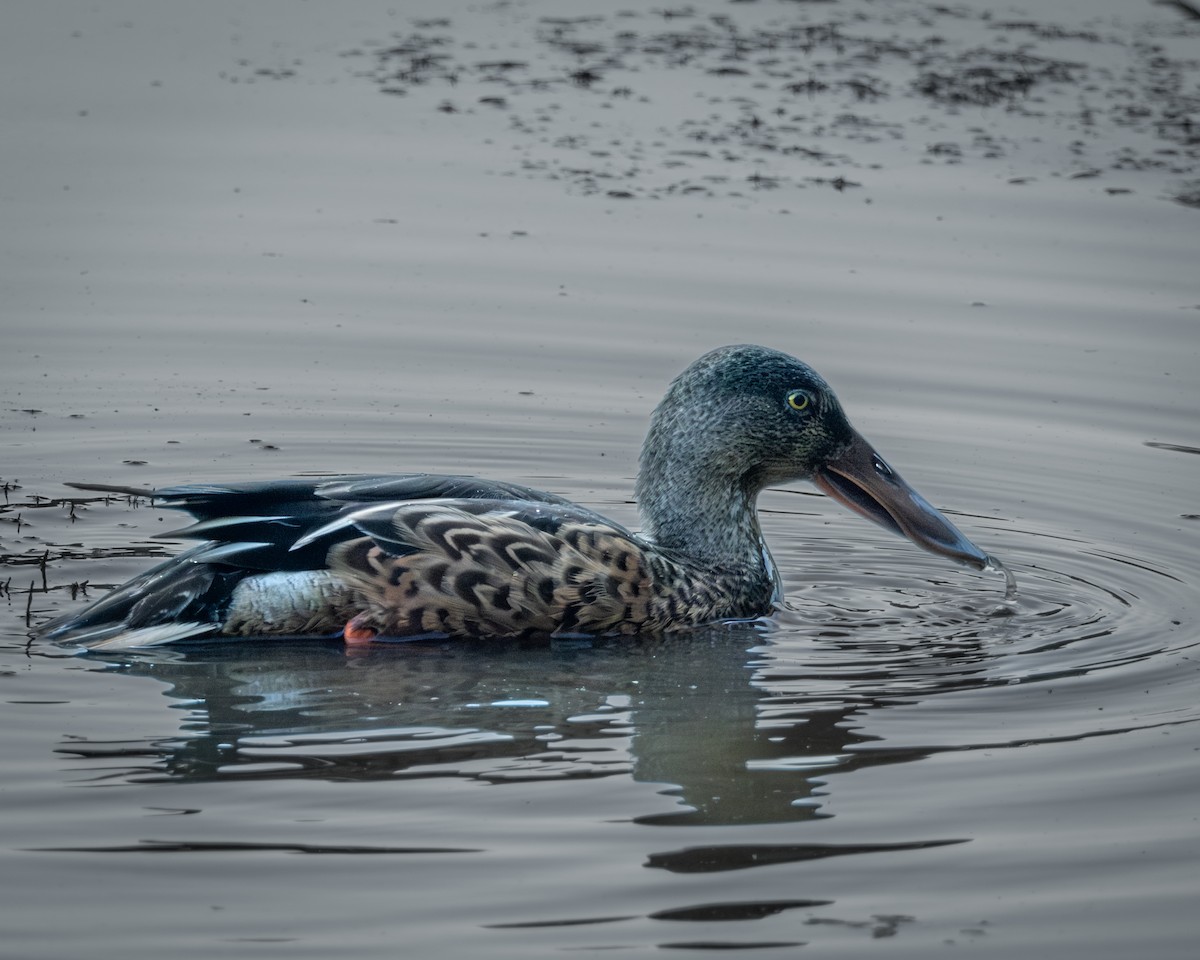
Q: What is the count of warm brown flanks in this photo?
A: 1